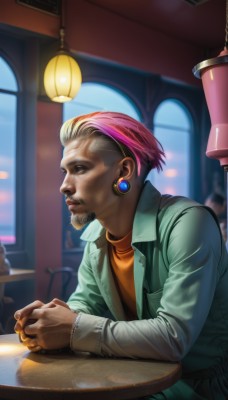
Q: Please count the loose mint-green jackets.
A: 1